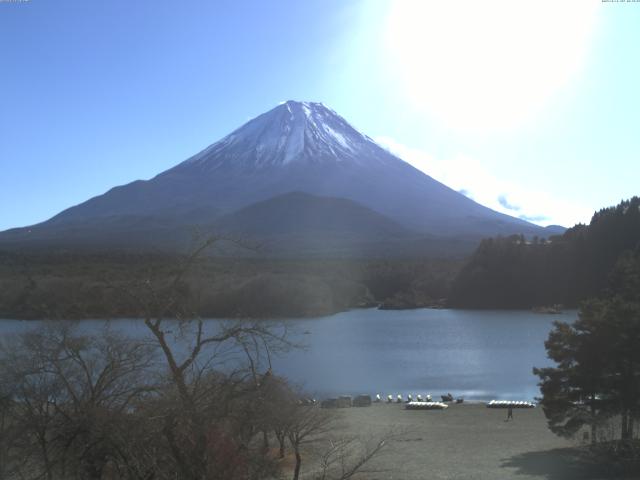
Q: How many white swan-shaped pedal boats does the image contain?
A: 6